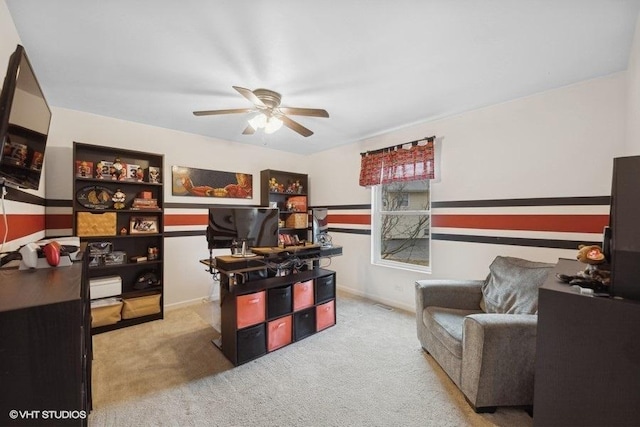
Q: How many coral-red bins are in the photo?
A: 4